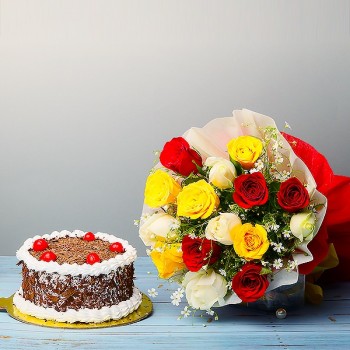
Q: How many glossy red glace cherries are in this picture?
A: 5